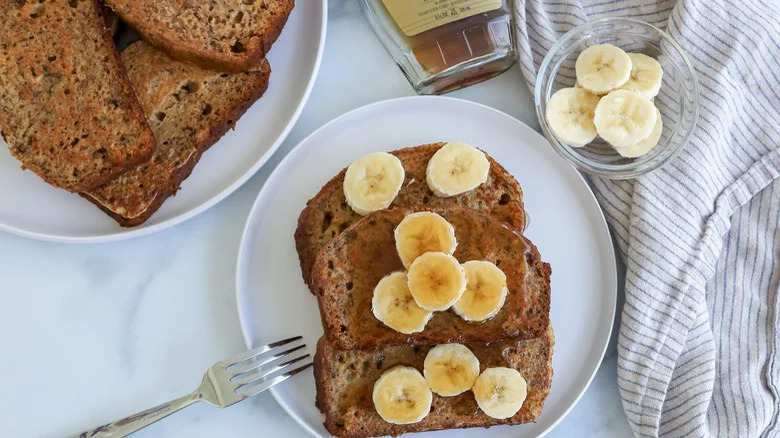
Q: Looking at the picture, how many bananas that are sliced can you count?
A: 14